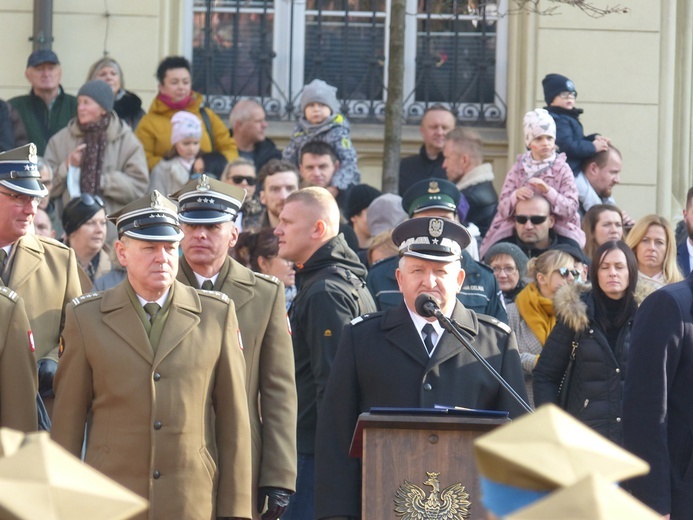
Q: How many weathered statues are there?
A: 0